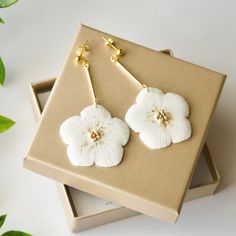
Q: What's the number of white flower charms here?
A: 2